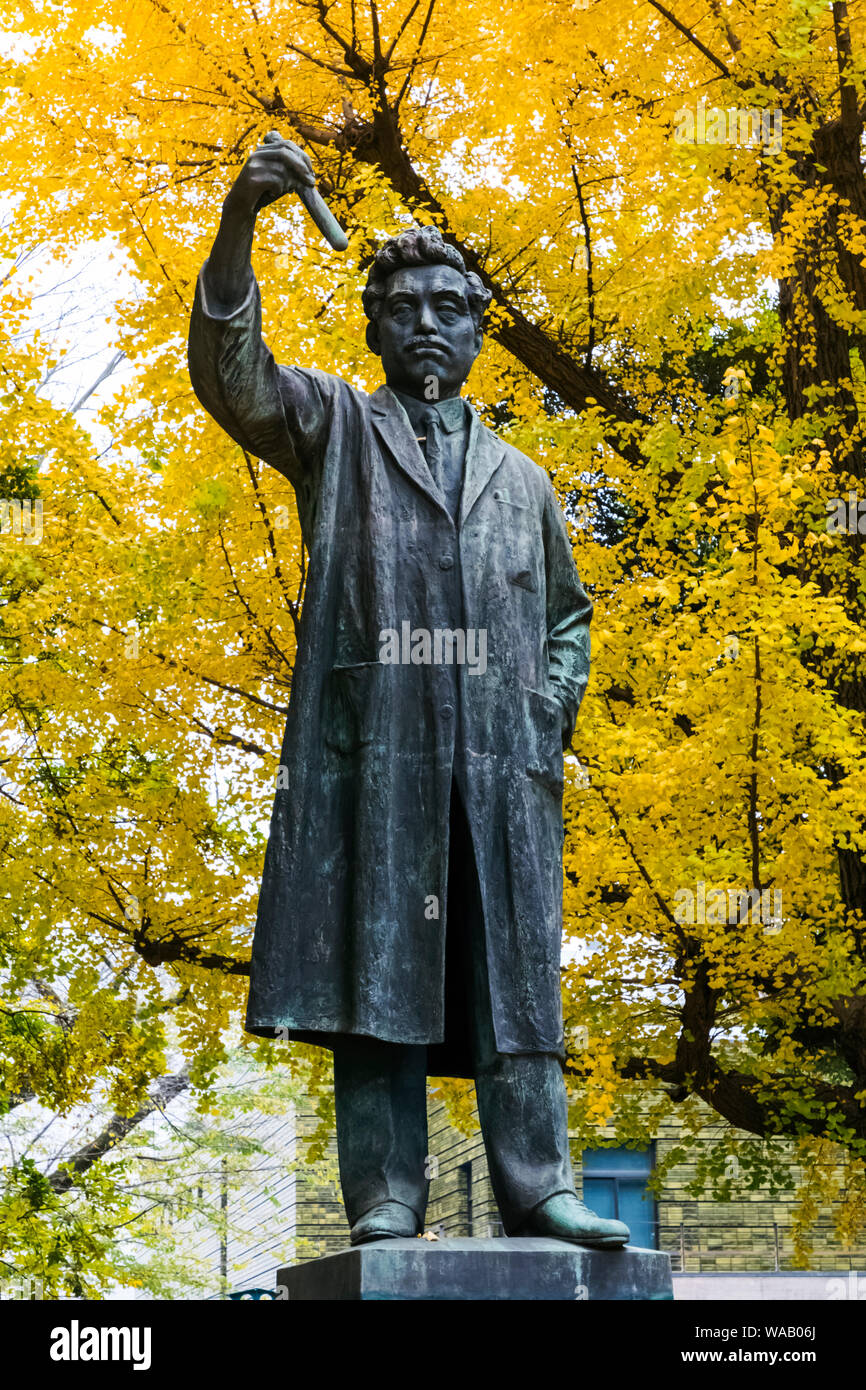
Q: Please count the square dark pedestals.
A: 1